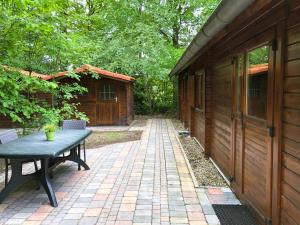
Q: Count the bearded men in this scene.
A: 0